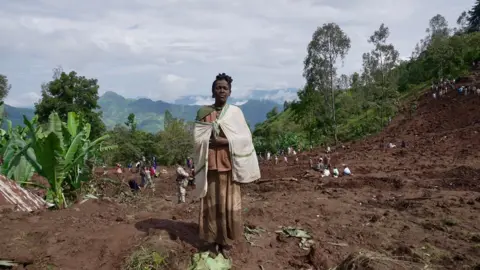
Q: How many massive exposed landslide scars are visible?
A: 1